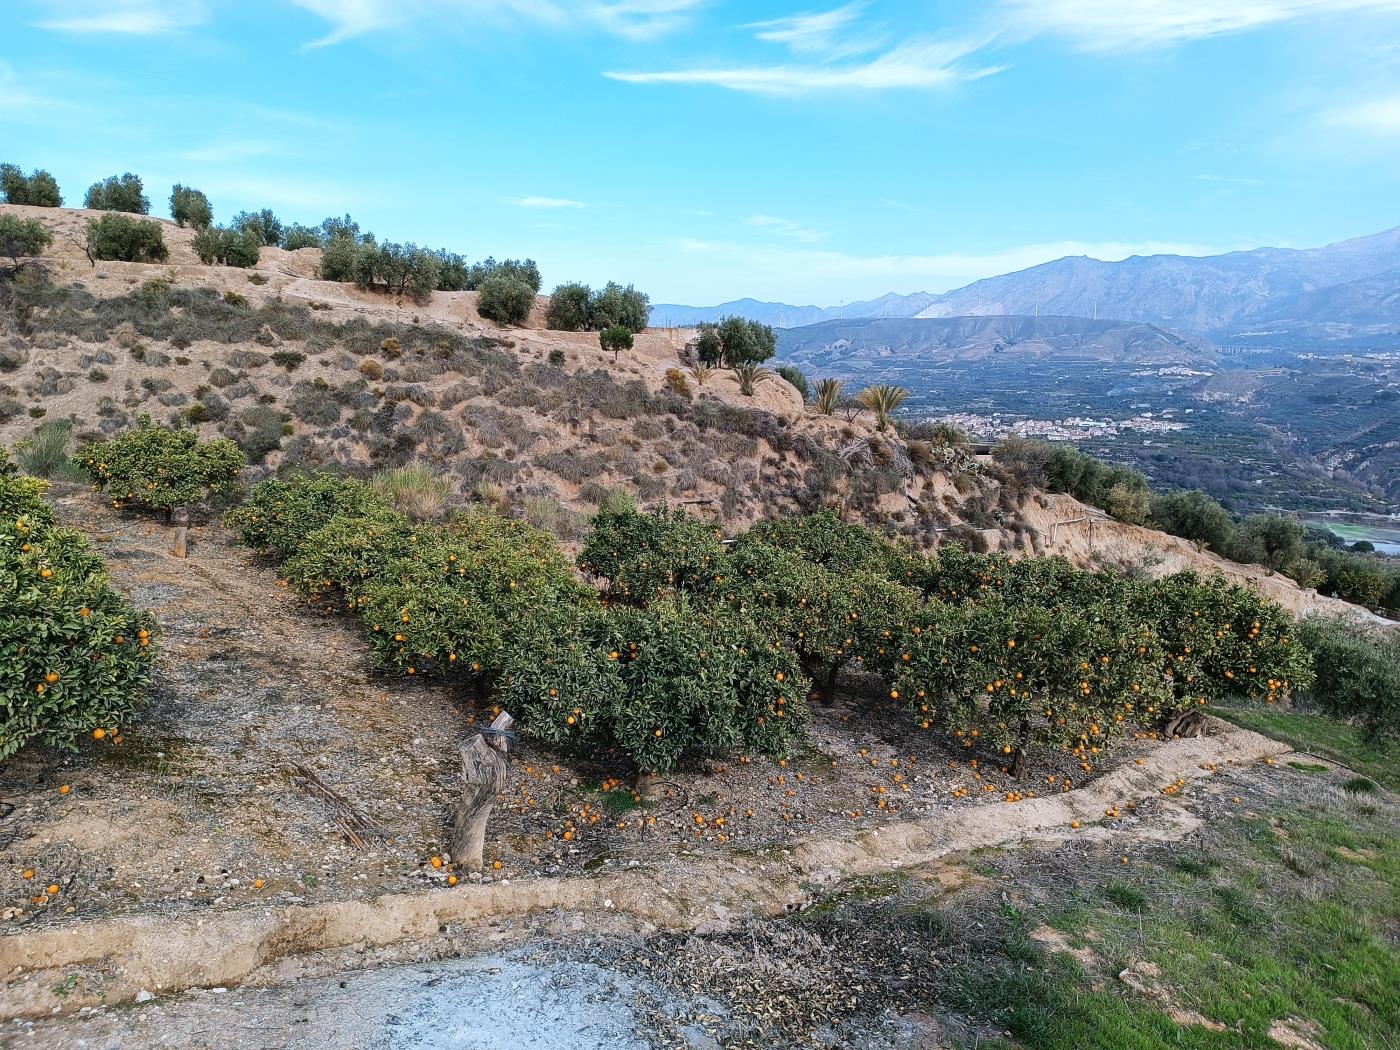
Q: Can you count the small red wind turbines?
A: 0